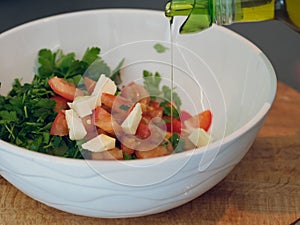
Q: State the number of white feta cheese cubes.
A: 6